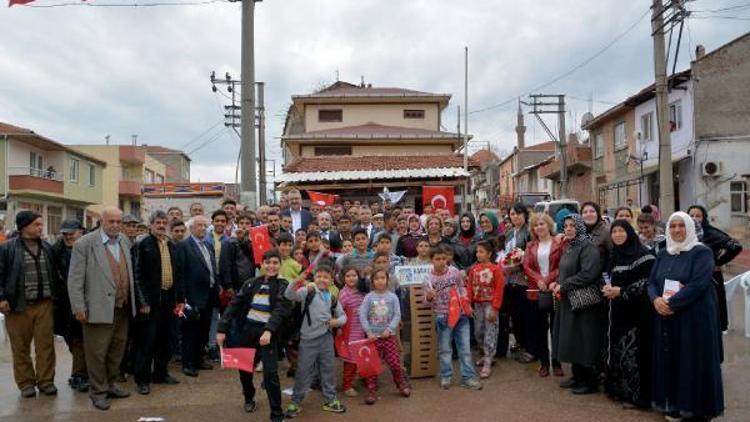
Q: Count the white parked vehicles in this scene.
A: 1